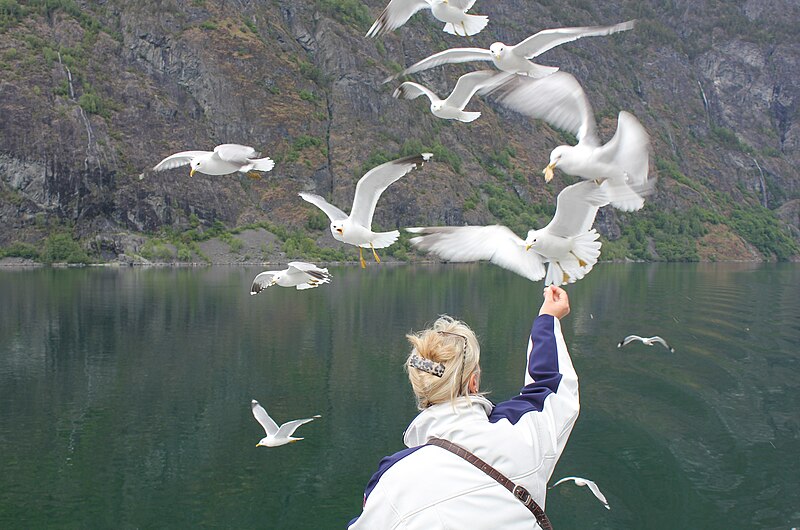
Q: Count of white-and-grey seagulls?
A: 11